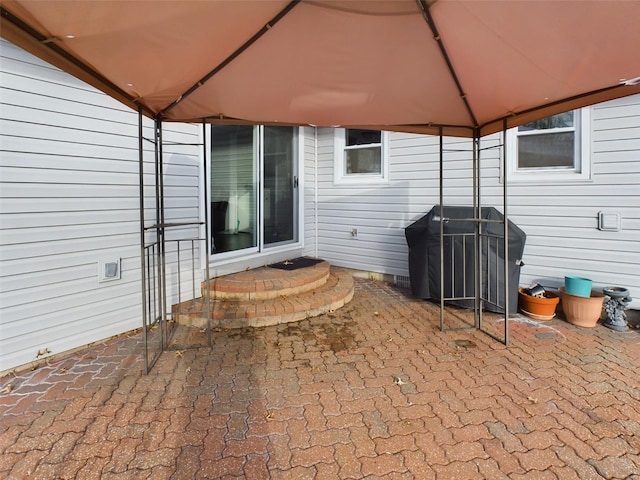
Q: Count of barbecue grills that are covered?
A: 1